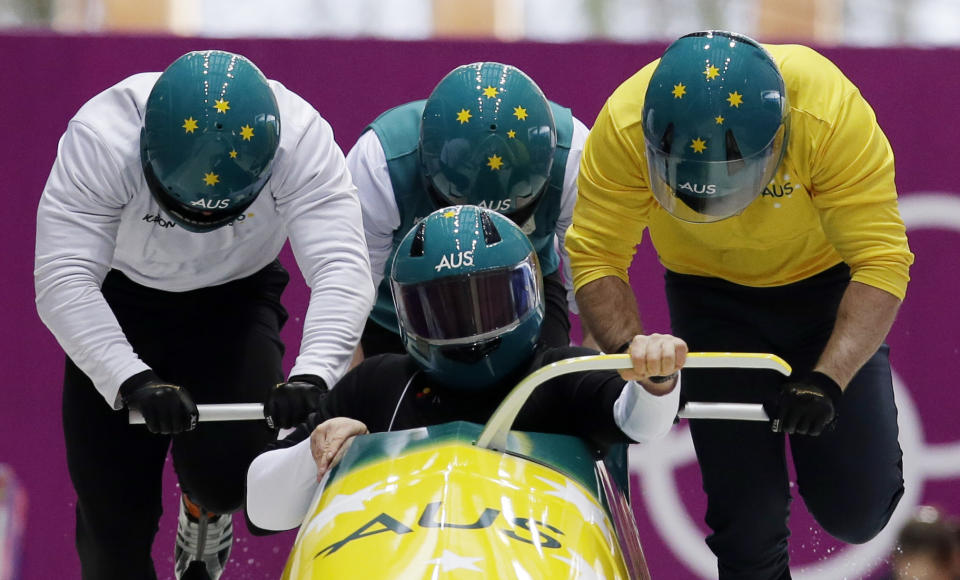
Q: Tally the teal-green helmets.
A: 4